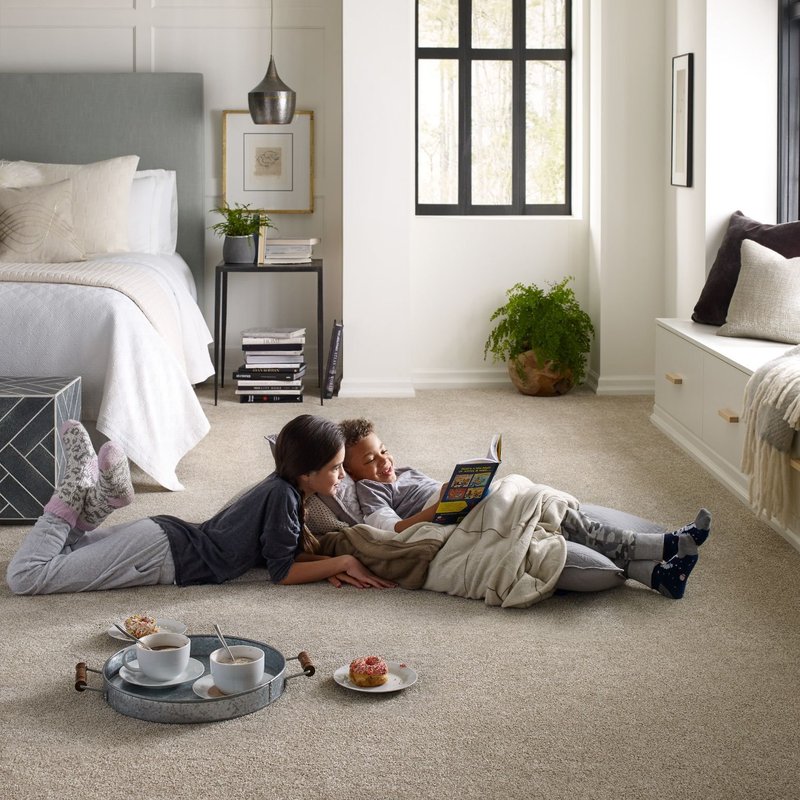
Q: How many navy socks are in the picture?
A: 2